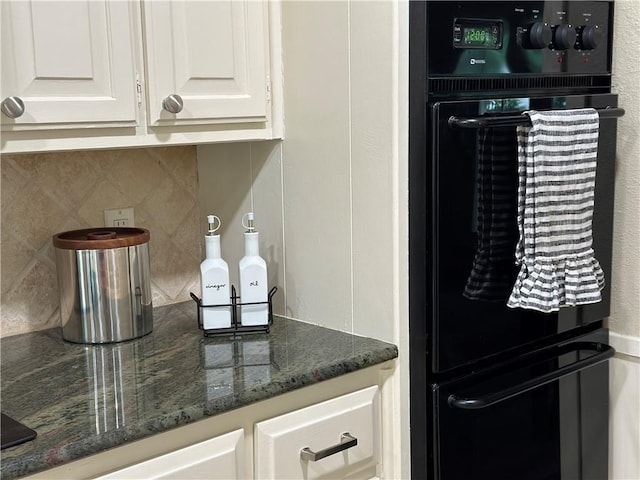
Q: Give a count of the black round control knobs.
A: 3